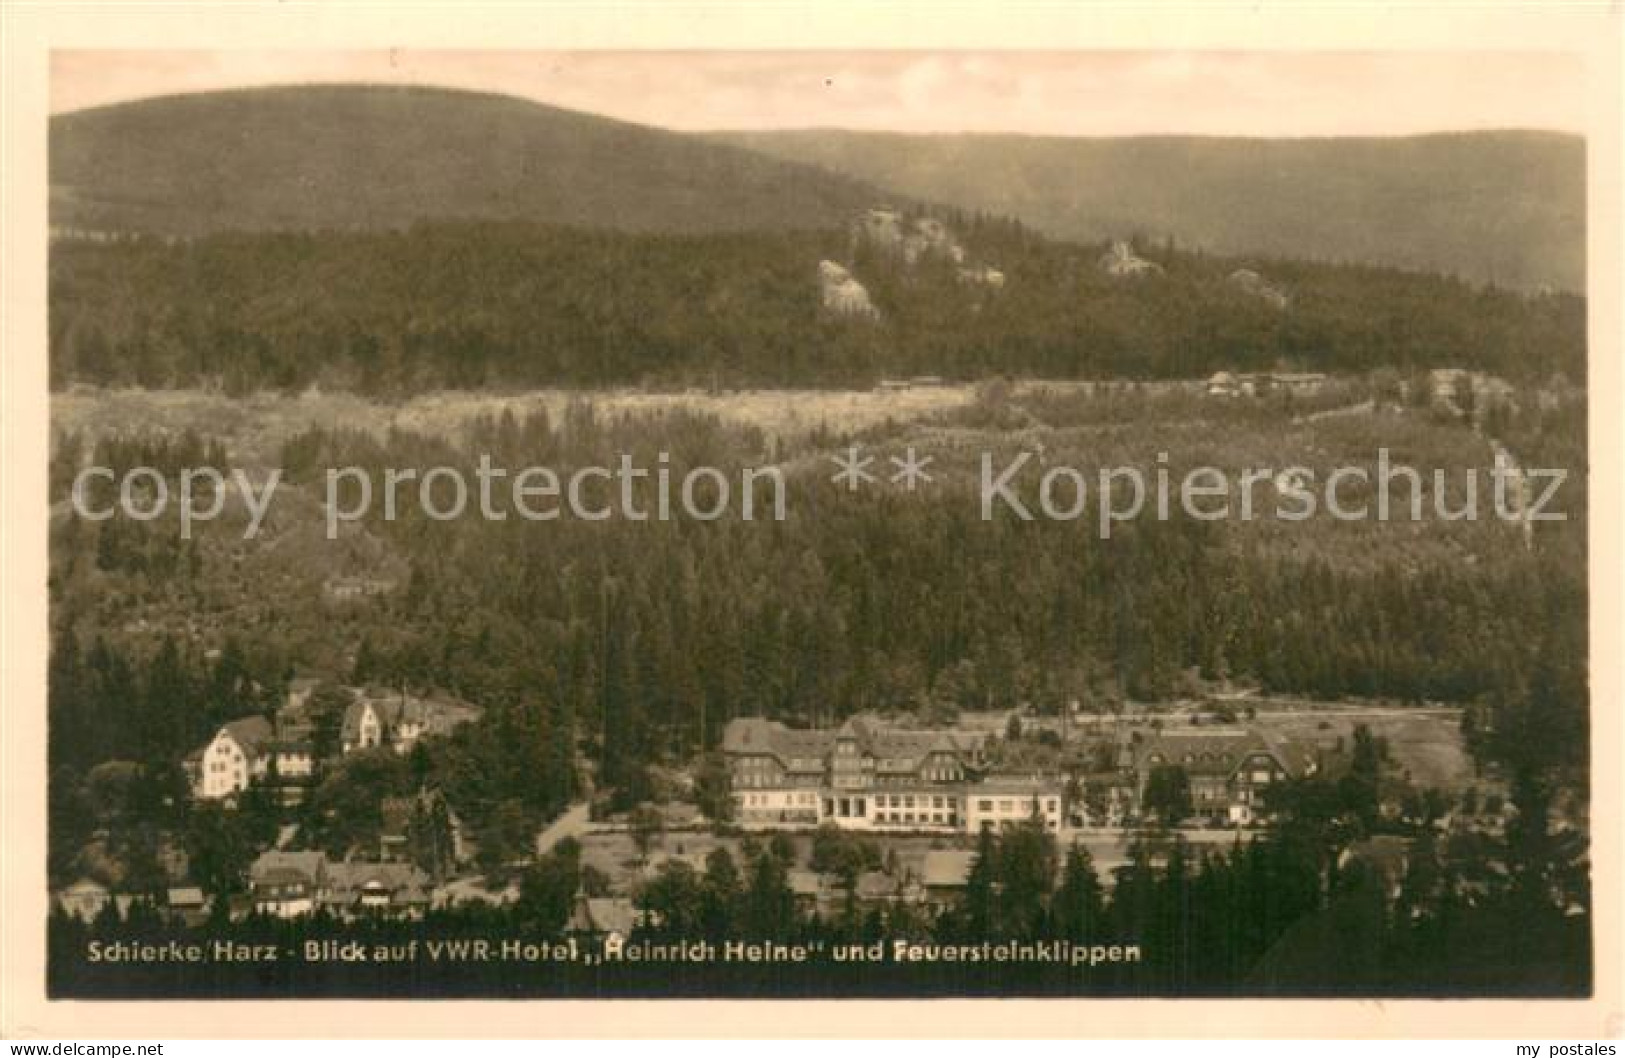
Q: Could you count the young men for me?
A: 0